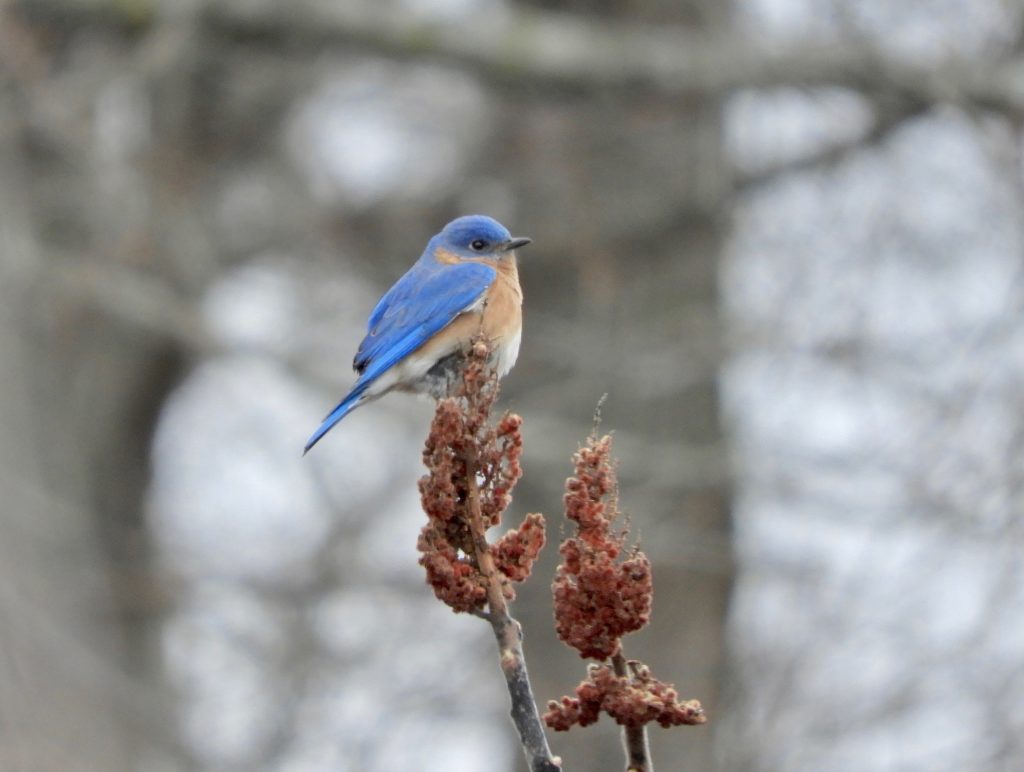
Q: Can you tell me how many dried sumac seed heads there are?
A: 2